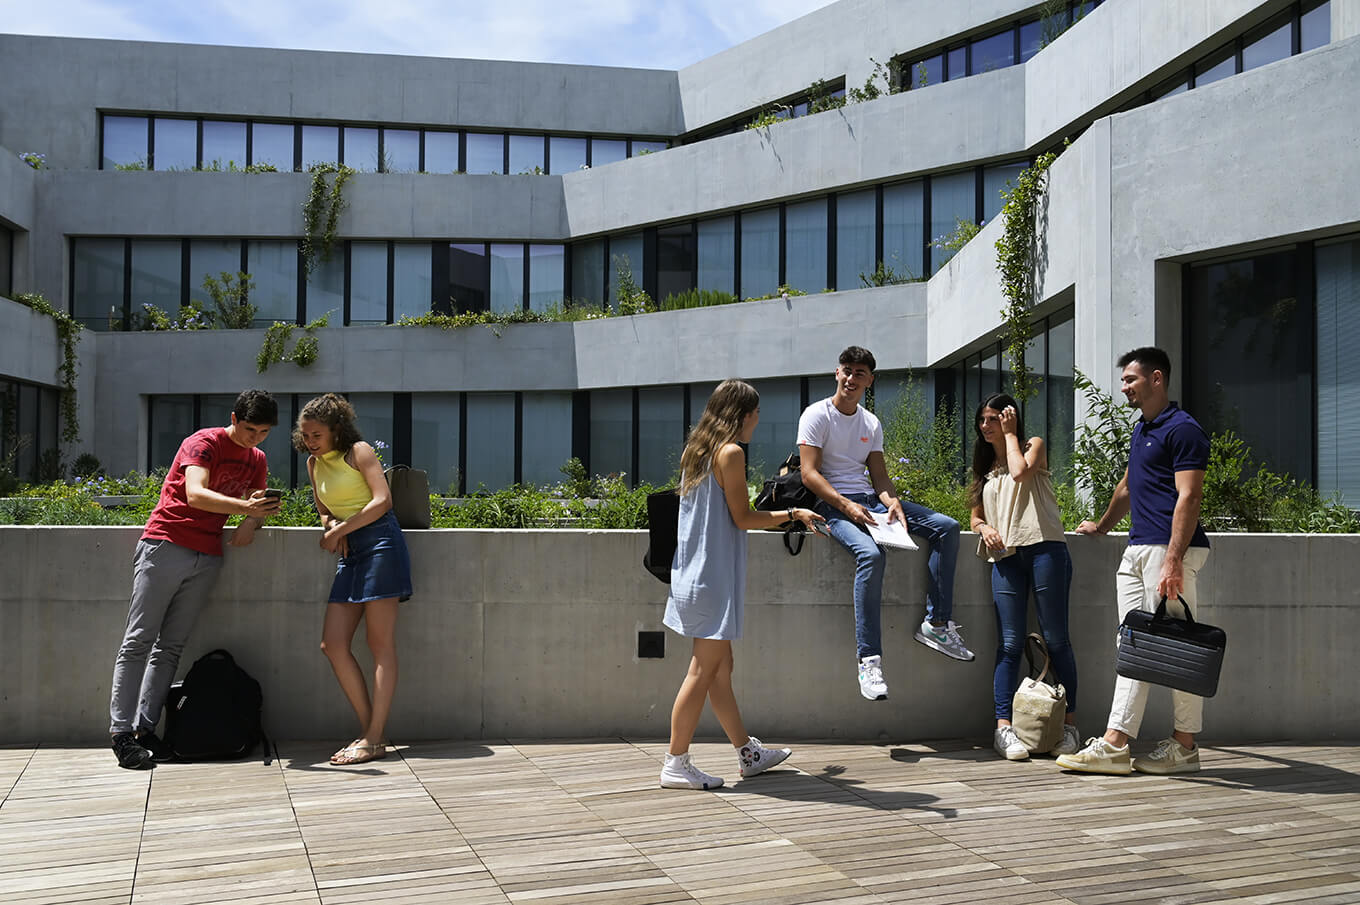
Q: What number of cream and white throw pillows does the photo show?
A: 0